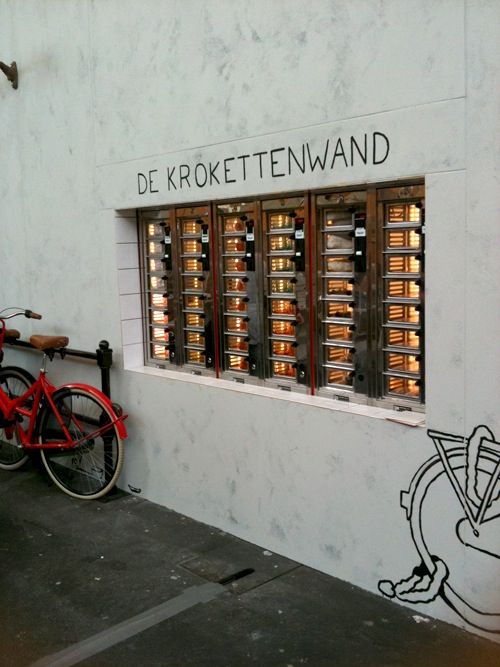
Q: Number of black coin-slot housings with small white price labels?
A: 5